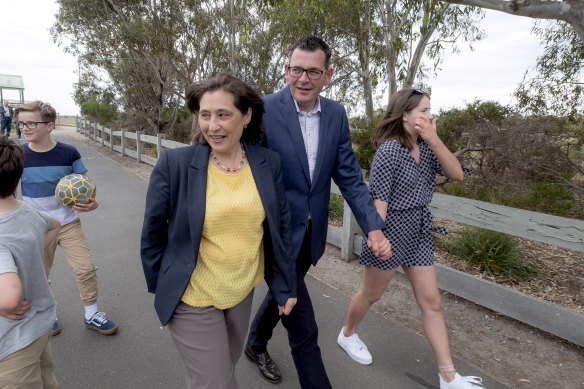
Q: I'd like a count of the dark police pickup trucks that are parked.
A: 0